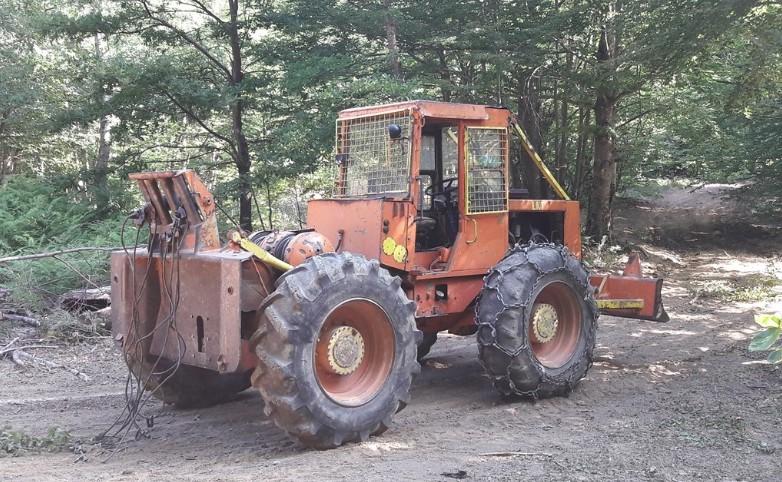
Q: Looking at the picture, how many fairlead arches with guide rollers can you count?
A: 1